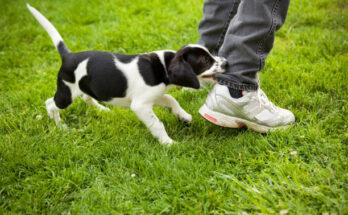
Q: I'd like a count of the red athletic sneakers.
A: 0